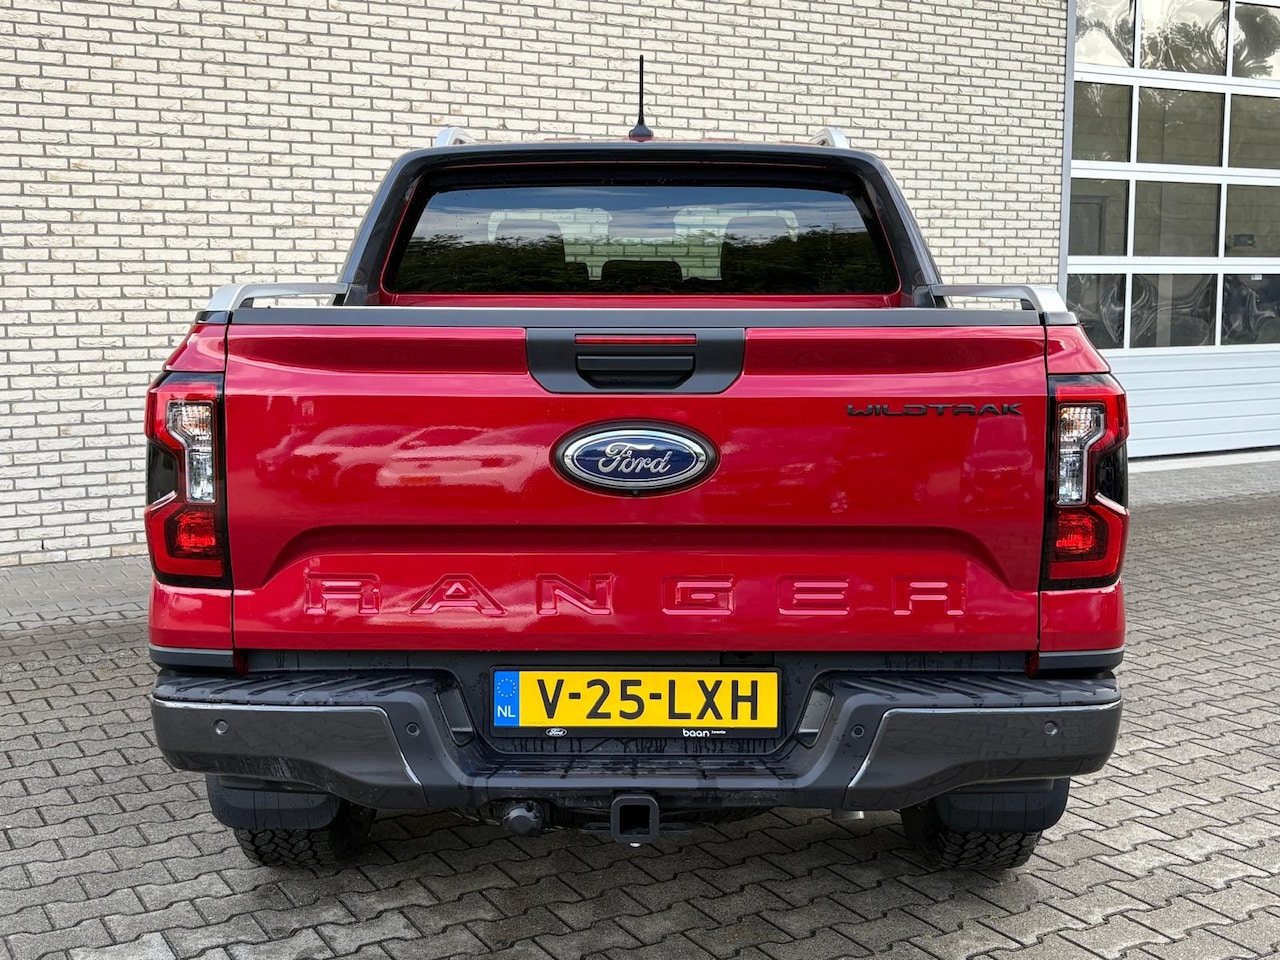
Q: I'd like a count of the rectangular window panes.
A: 12